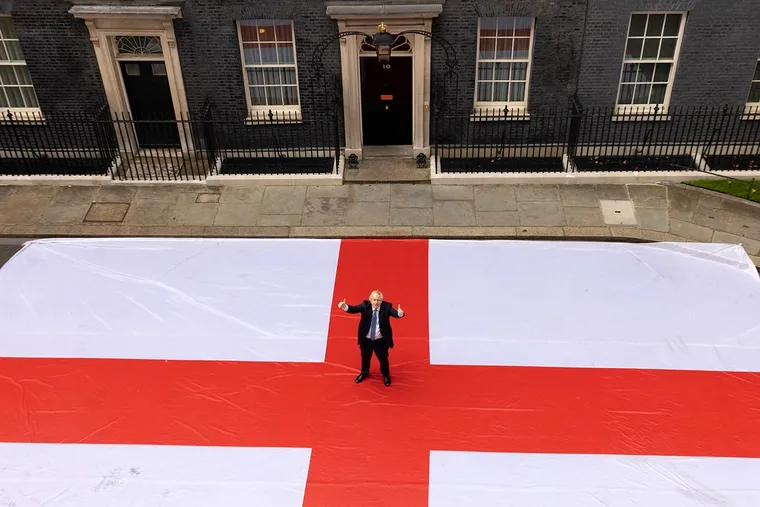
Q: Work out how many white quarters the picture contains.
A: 4